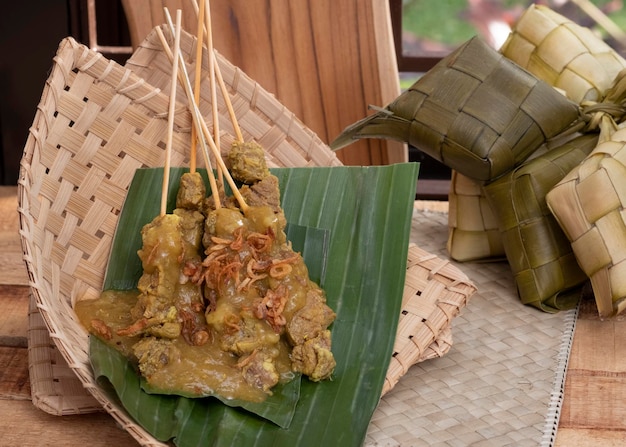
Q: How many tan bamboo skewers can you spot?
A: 6